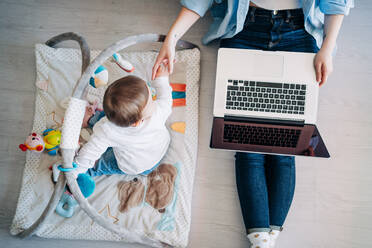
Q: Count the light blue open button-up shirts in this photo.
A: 1